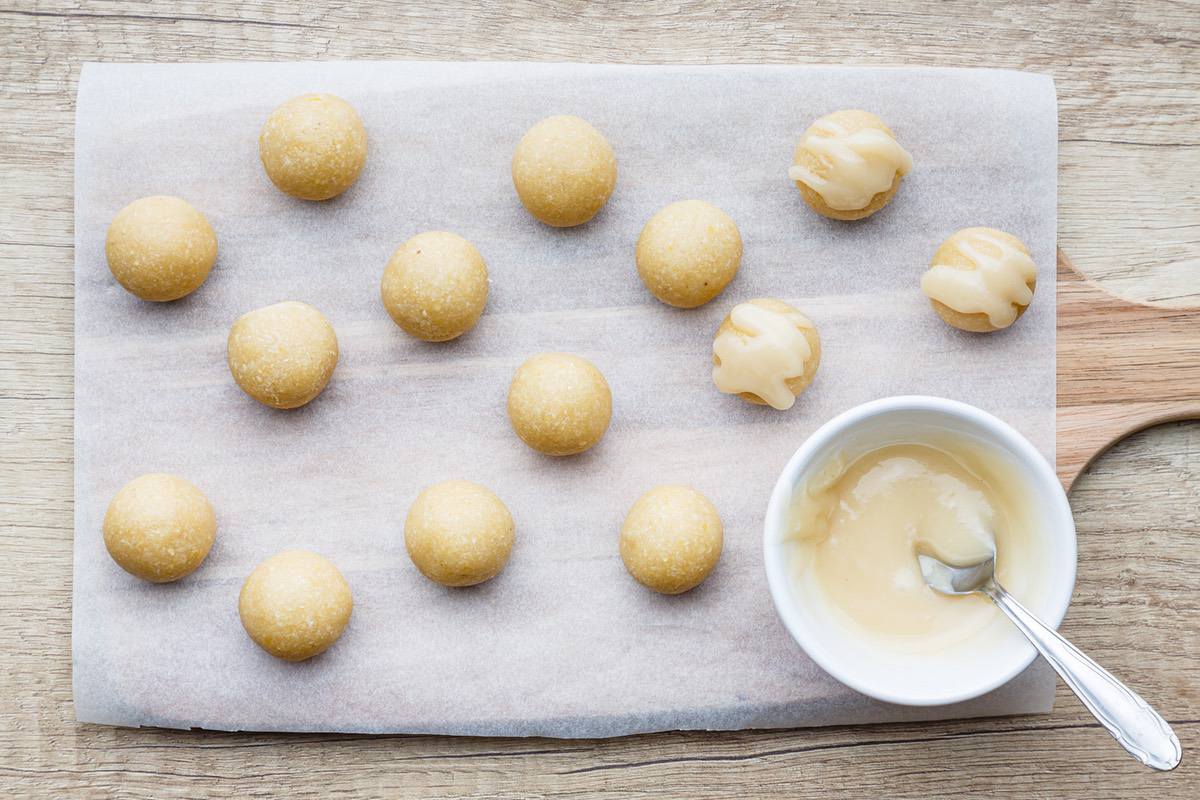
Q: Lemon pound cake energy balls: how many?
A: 14